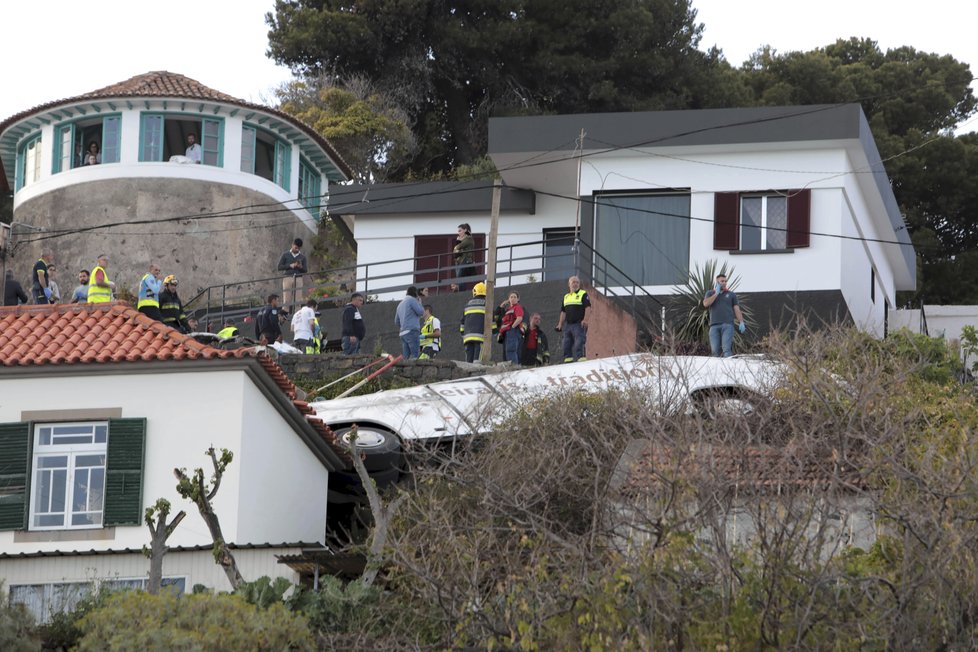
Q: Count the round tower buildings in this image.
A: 1